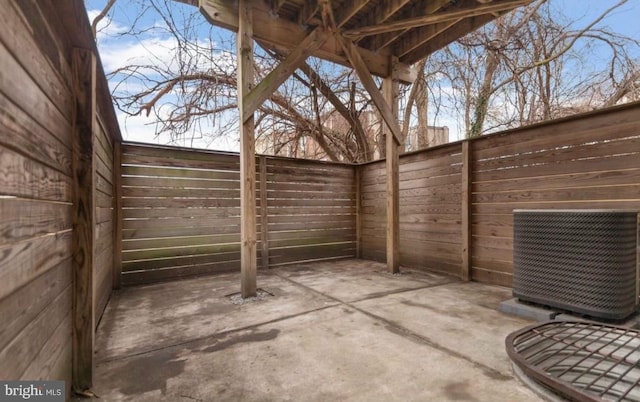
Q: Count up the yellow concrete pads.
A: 0